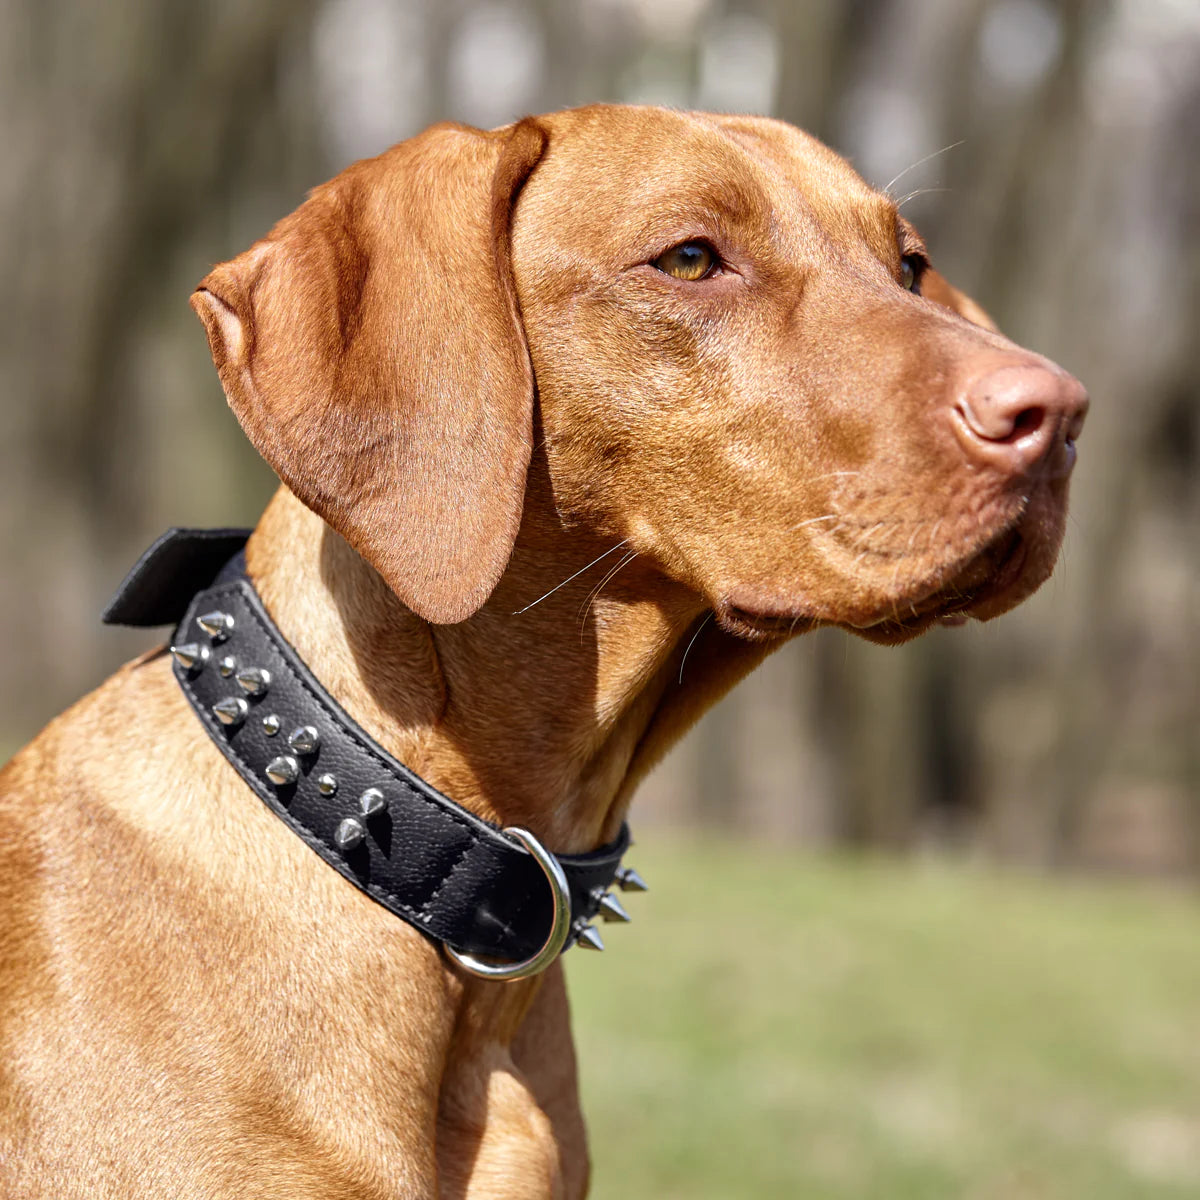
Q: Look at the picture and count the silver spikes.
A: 11